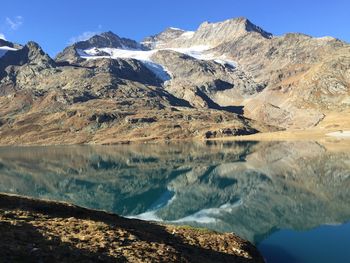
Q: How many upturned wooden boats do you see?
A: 0